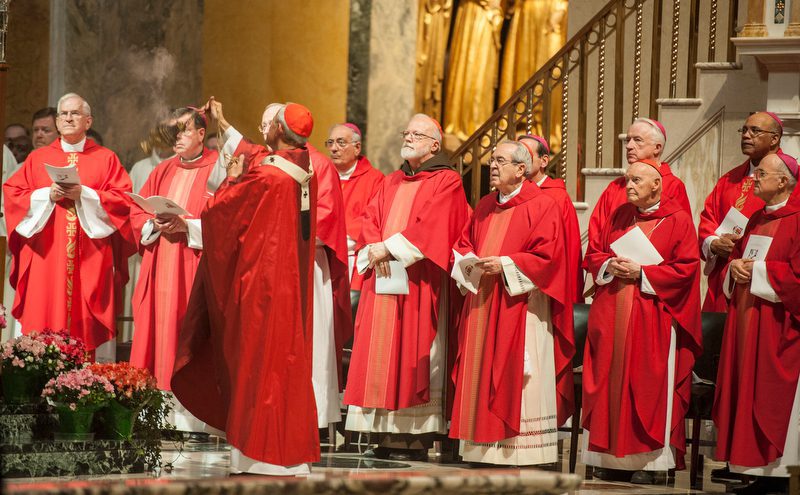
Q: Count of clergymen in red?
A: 12